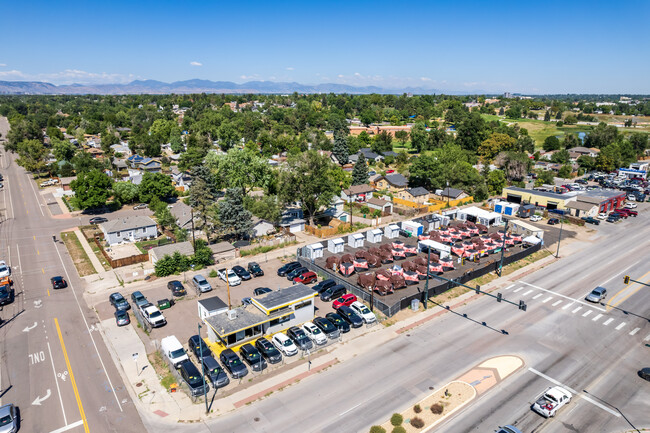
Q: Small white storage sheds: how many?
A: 5